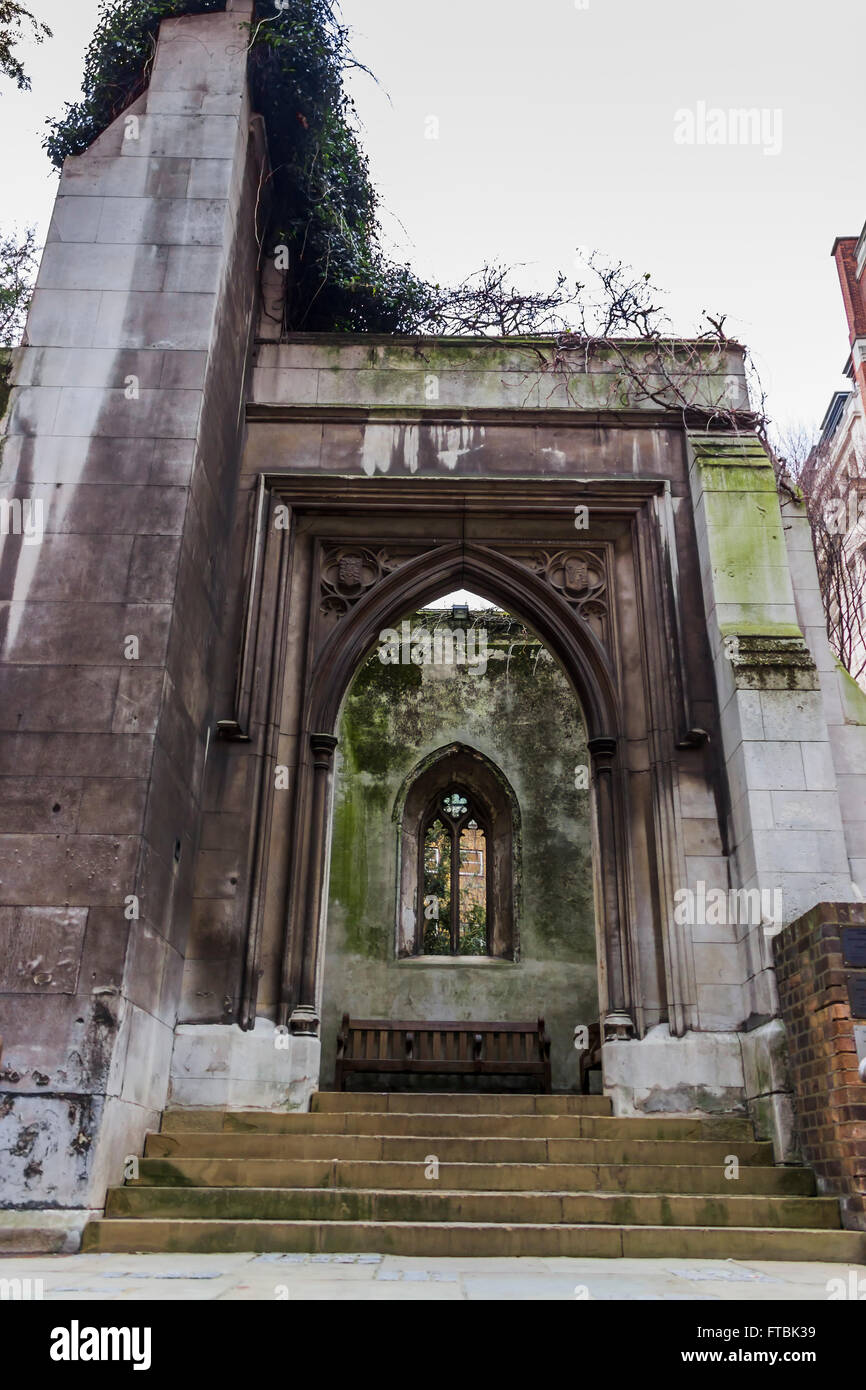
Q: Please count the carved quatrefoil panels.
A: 2